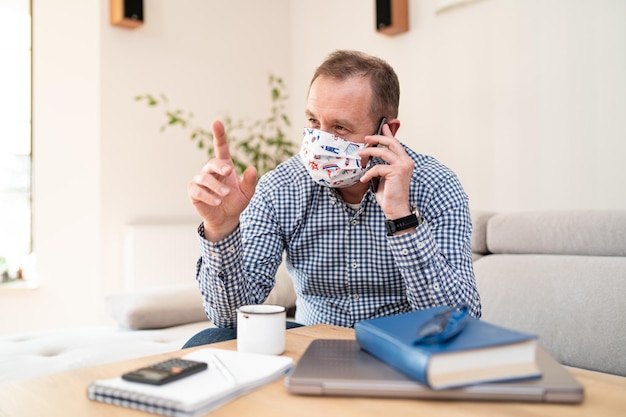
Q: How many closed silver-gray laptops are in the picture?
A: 1